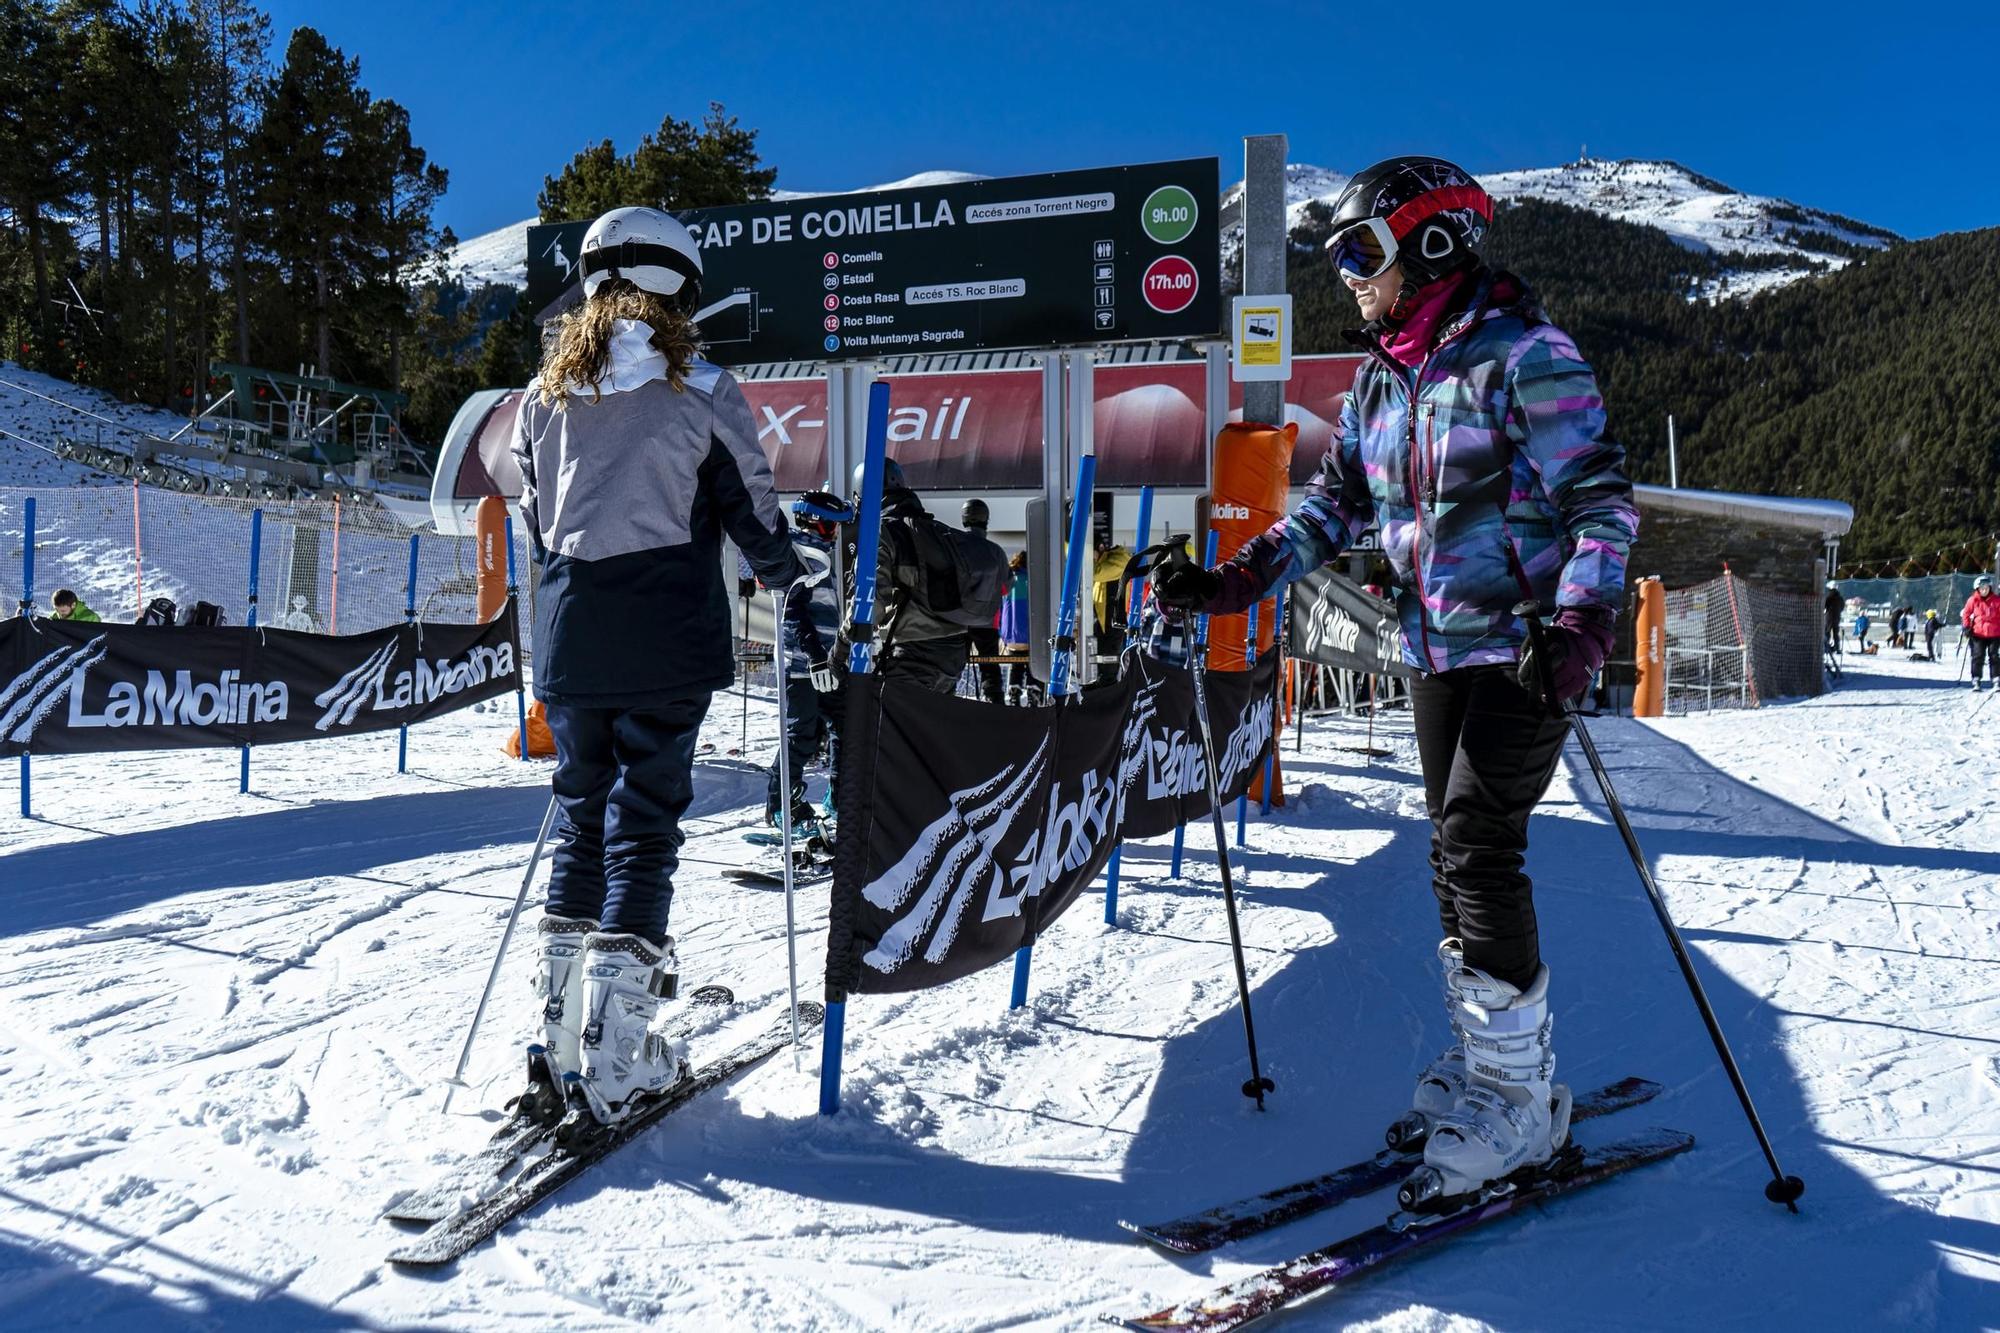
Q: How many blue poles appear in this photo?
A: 10